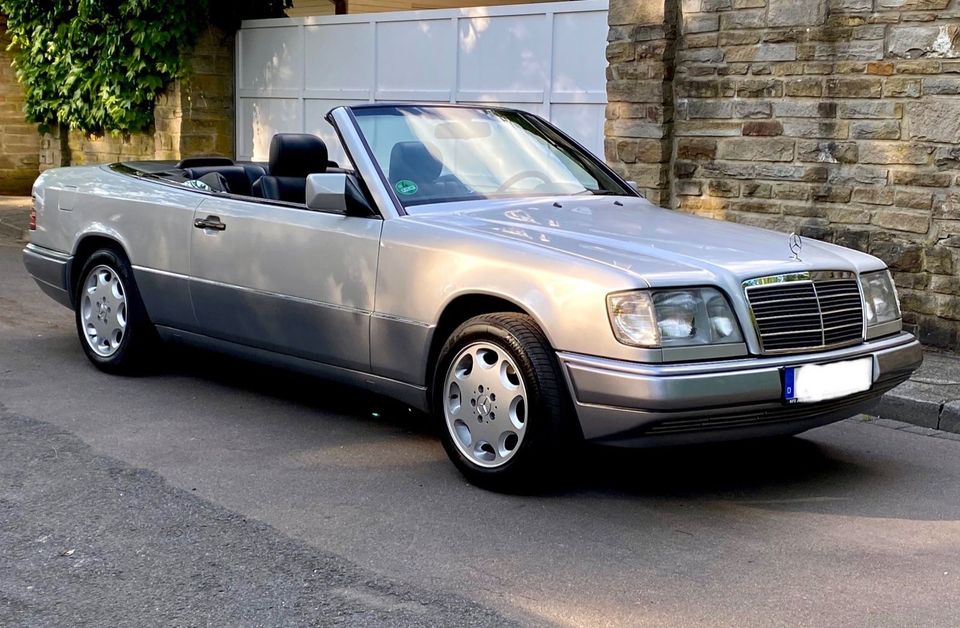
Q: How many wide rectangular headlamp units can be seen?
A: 2